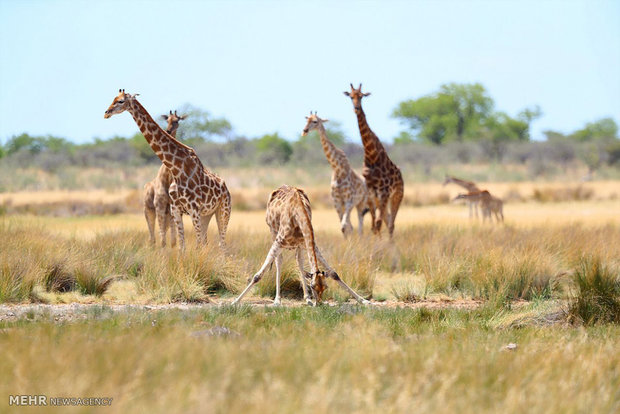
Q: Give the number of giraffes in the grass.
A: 7